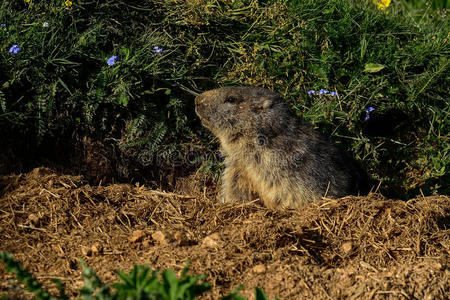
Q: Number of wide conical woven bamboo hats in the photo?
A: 0